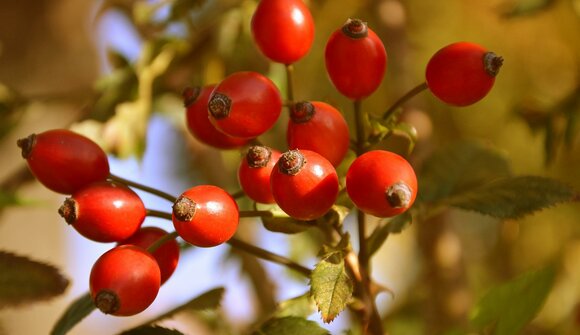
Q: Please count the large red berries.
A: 14